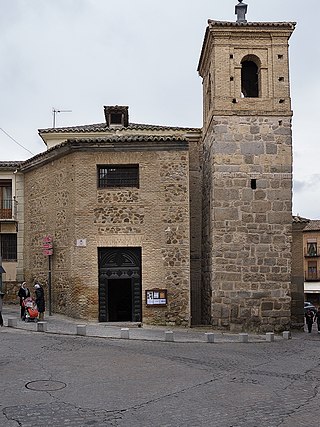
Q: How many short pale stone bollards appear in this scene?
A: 9